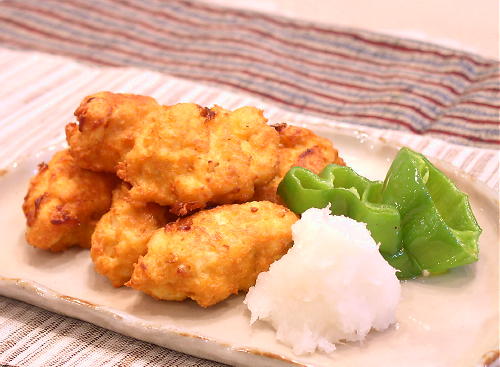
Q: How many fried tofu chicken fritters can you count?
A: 6